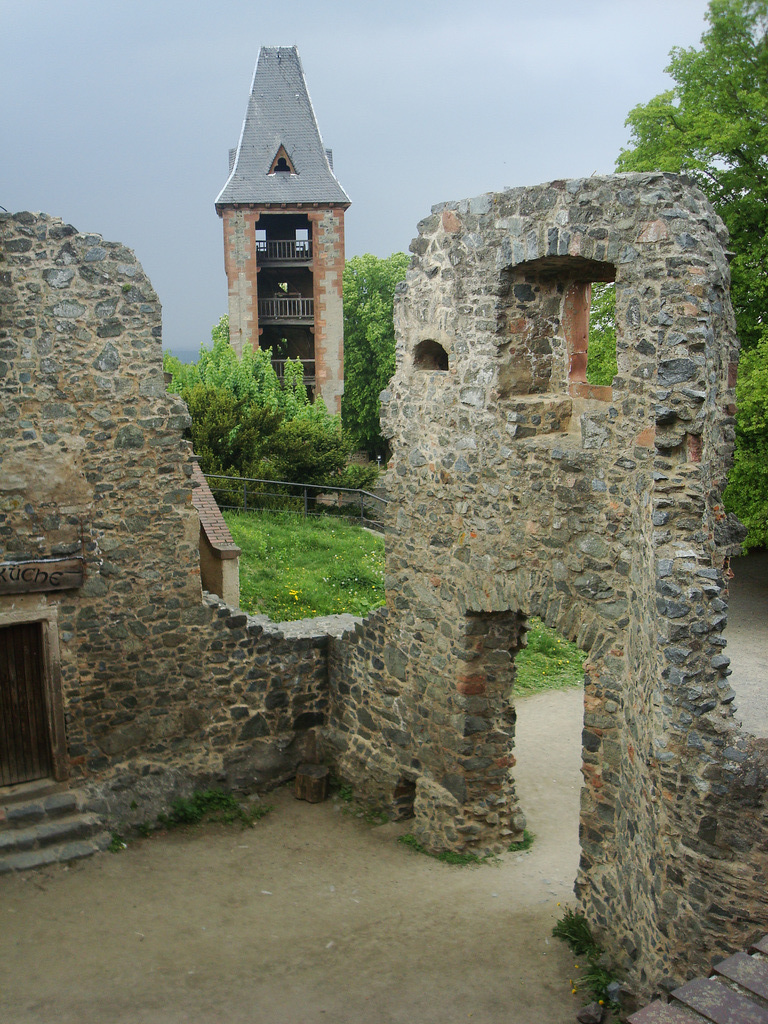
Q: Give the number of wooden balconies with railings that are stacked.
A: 3